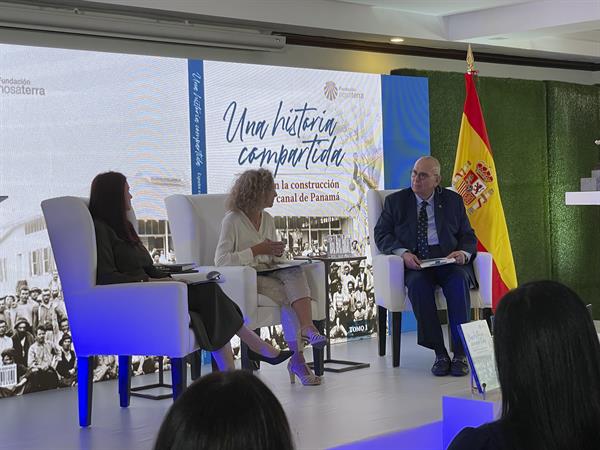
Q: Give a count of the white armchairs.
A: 3